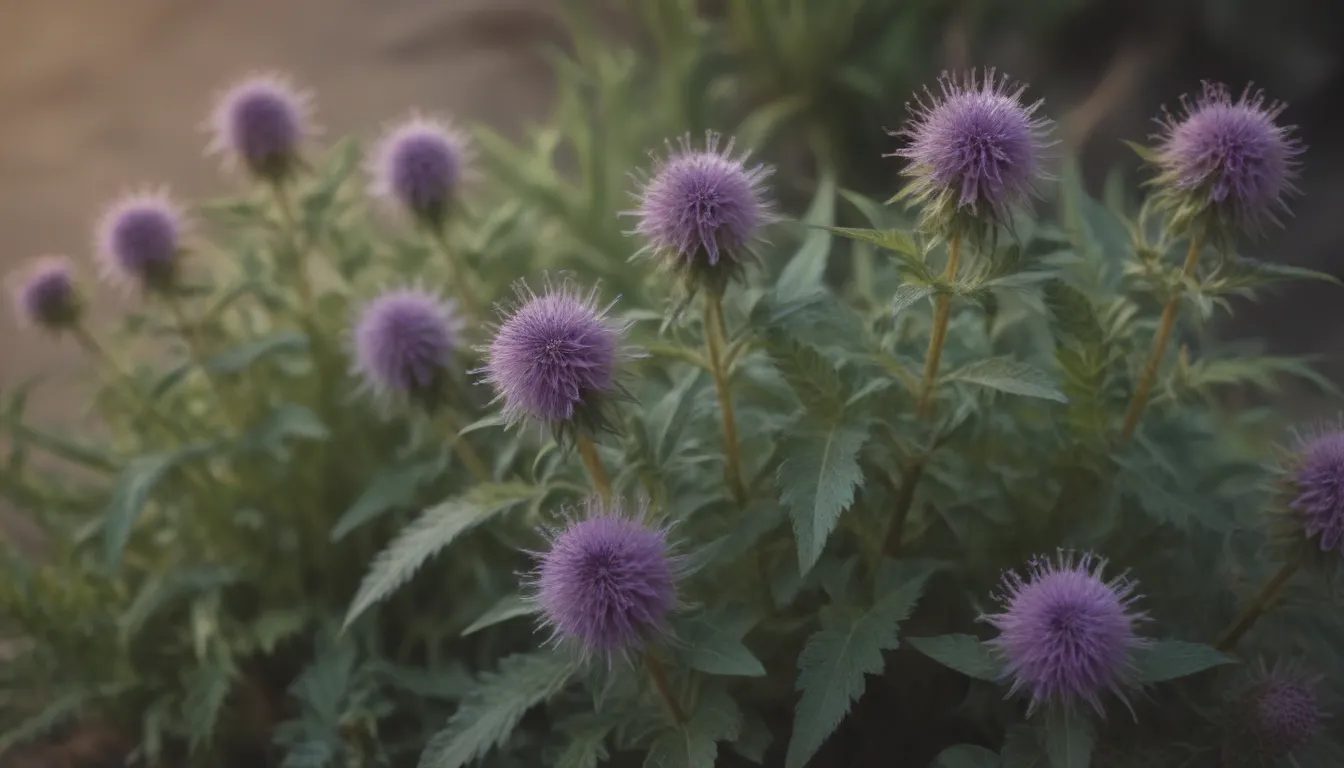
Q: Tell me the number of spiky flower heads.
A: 13